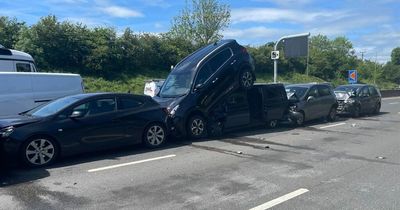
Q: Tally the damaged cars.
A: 5